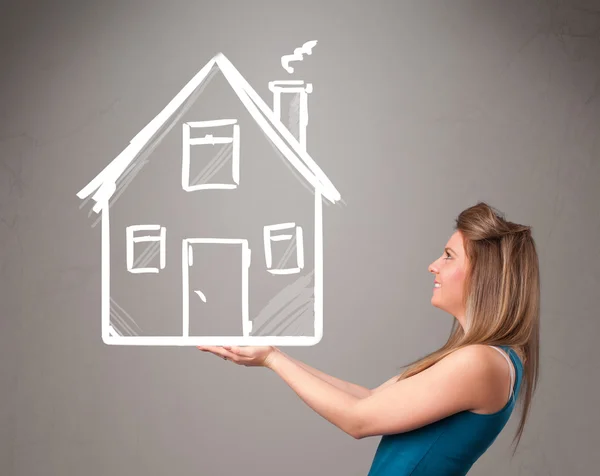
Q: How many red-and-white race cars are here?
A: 0